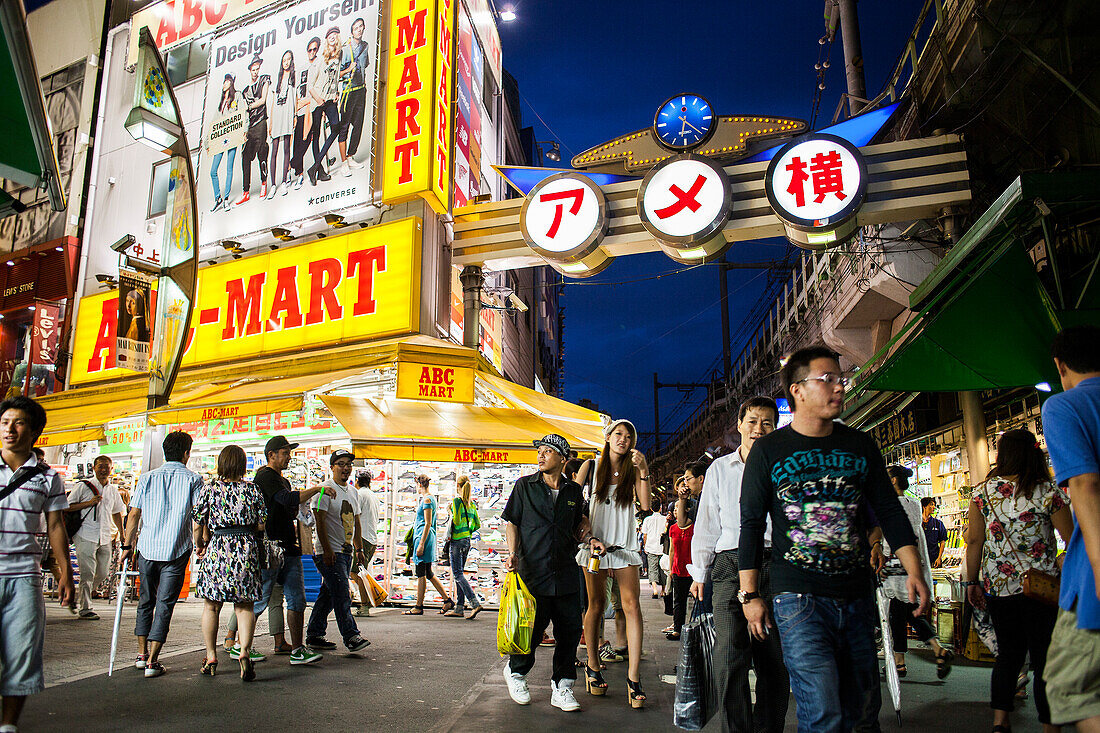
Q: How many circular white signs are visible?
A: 3